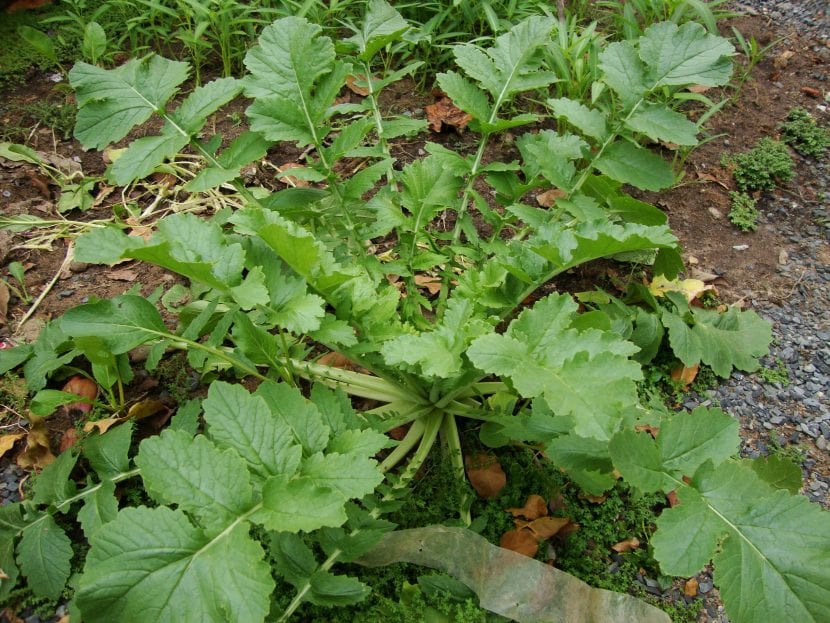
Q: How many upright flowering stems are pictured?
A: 0